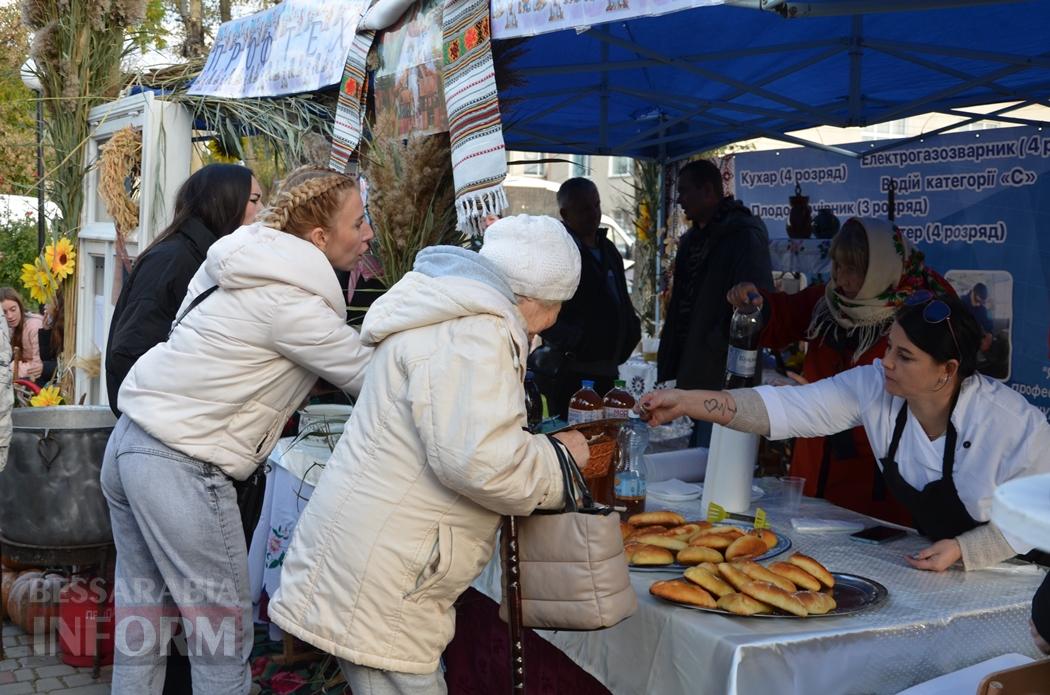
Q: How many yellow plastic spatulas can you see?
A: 2